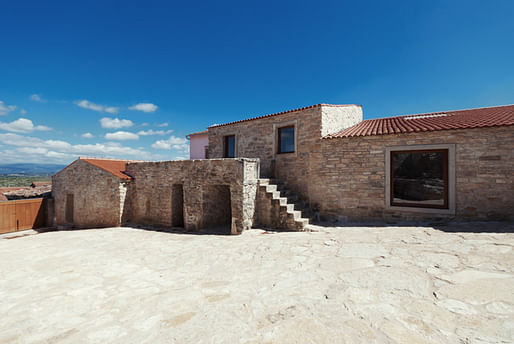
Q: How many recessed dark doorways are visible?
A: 3